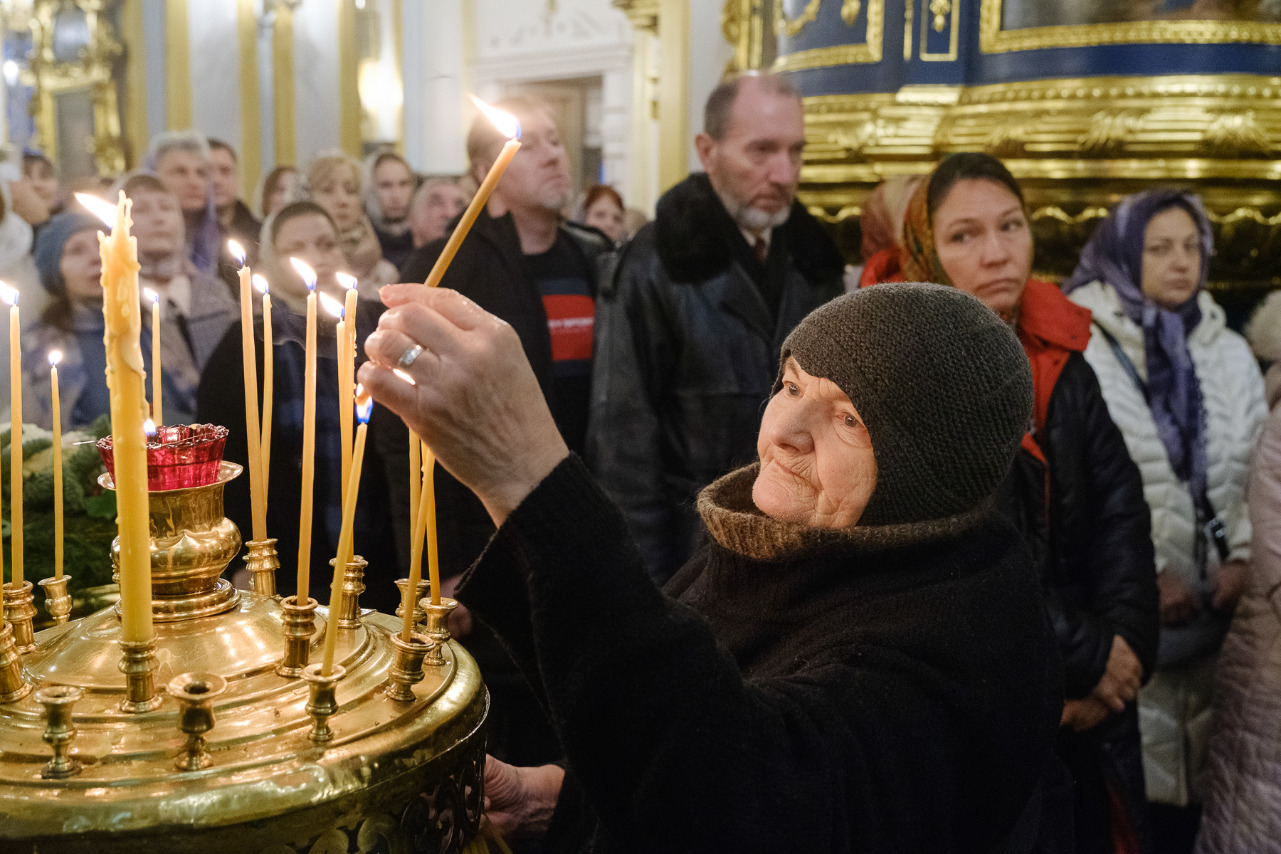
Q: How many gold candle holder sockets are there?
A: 13